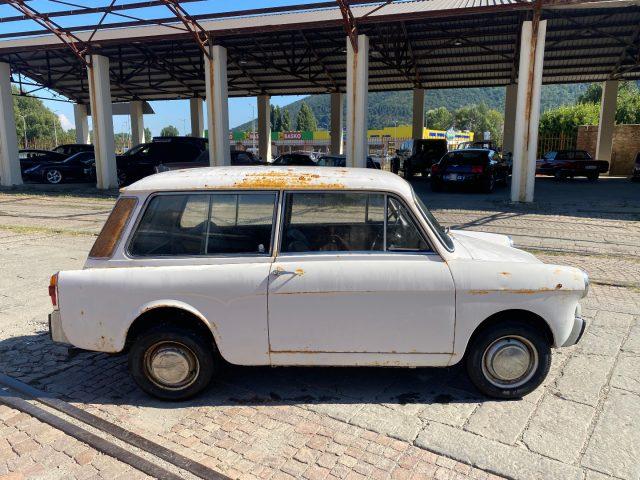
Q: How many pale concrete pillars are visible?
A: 13